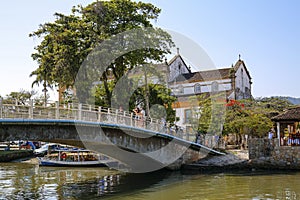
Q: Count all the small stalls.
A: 1